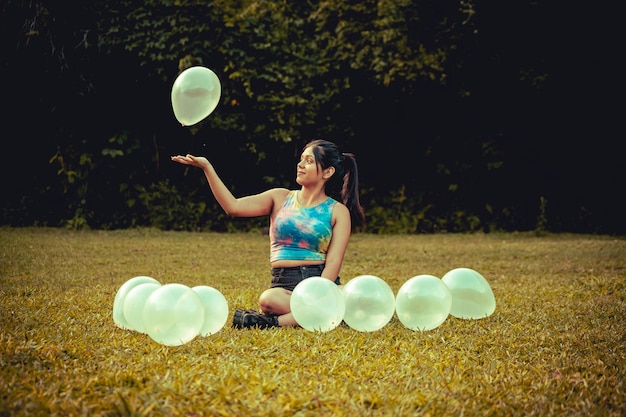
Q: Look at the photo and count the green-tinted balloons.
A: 9